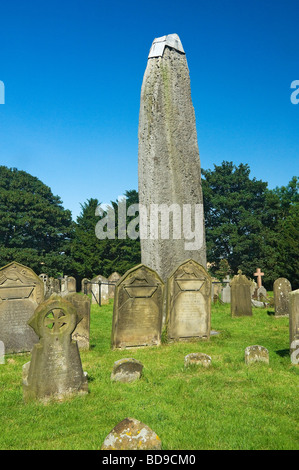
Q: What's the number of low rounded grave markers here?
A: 4